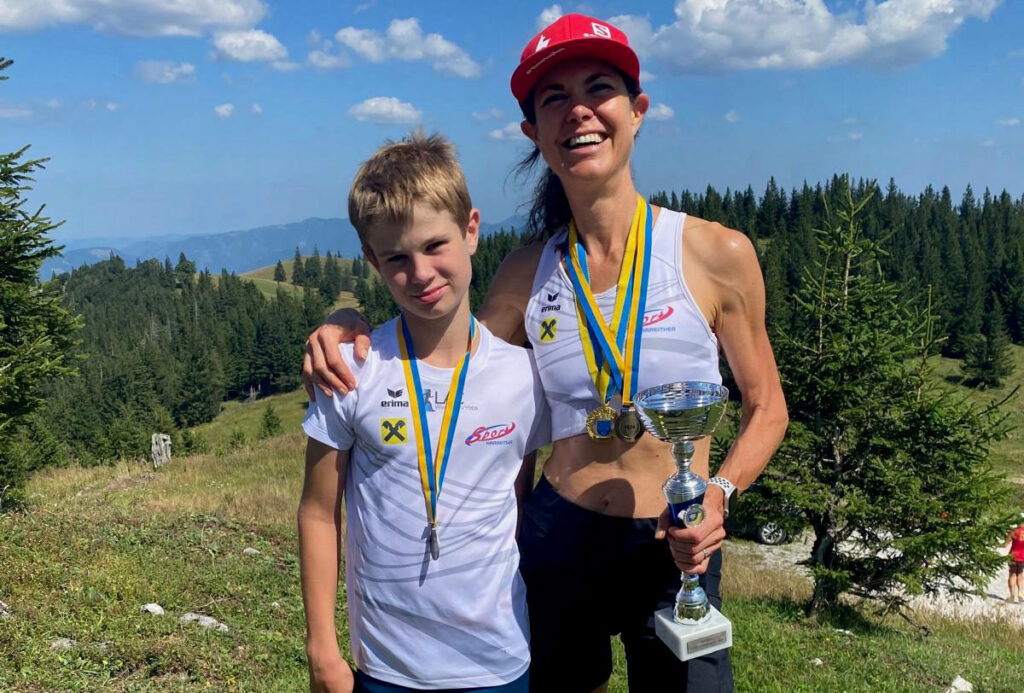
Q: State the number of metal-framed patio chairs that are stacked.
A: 0